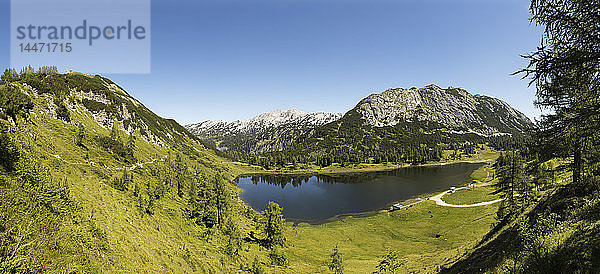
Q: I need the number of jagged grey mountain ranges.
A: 2